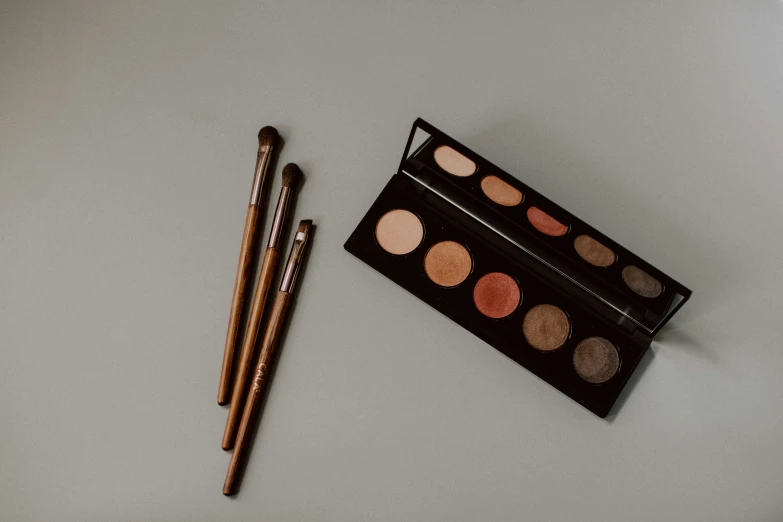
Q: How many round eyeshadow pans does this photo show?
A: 5